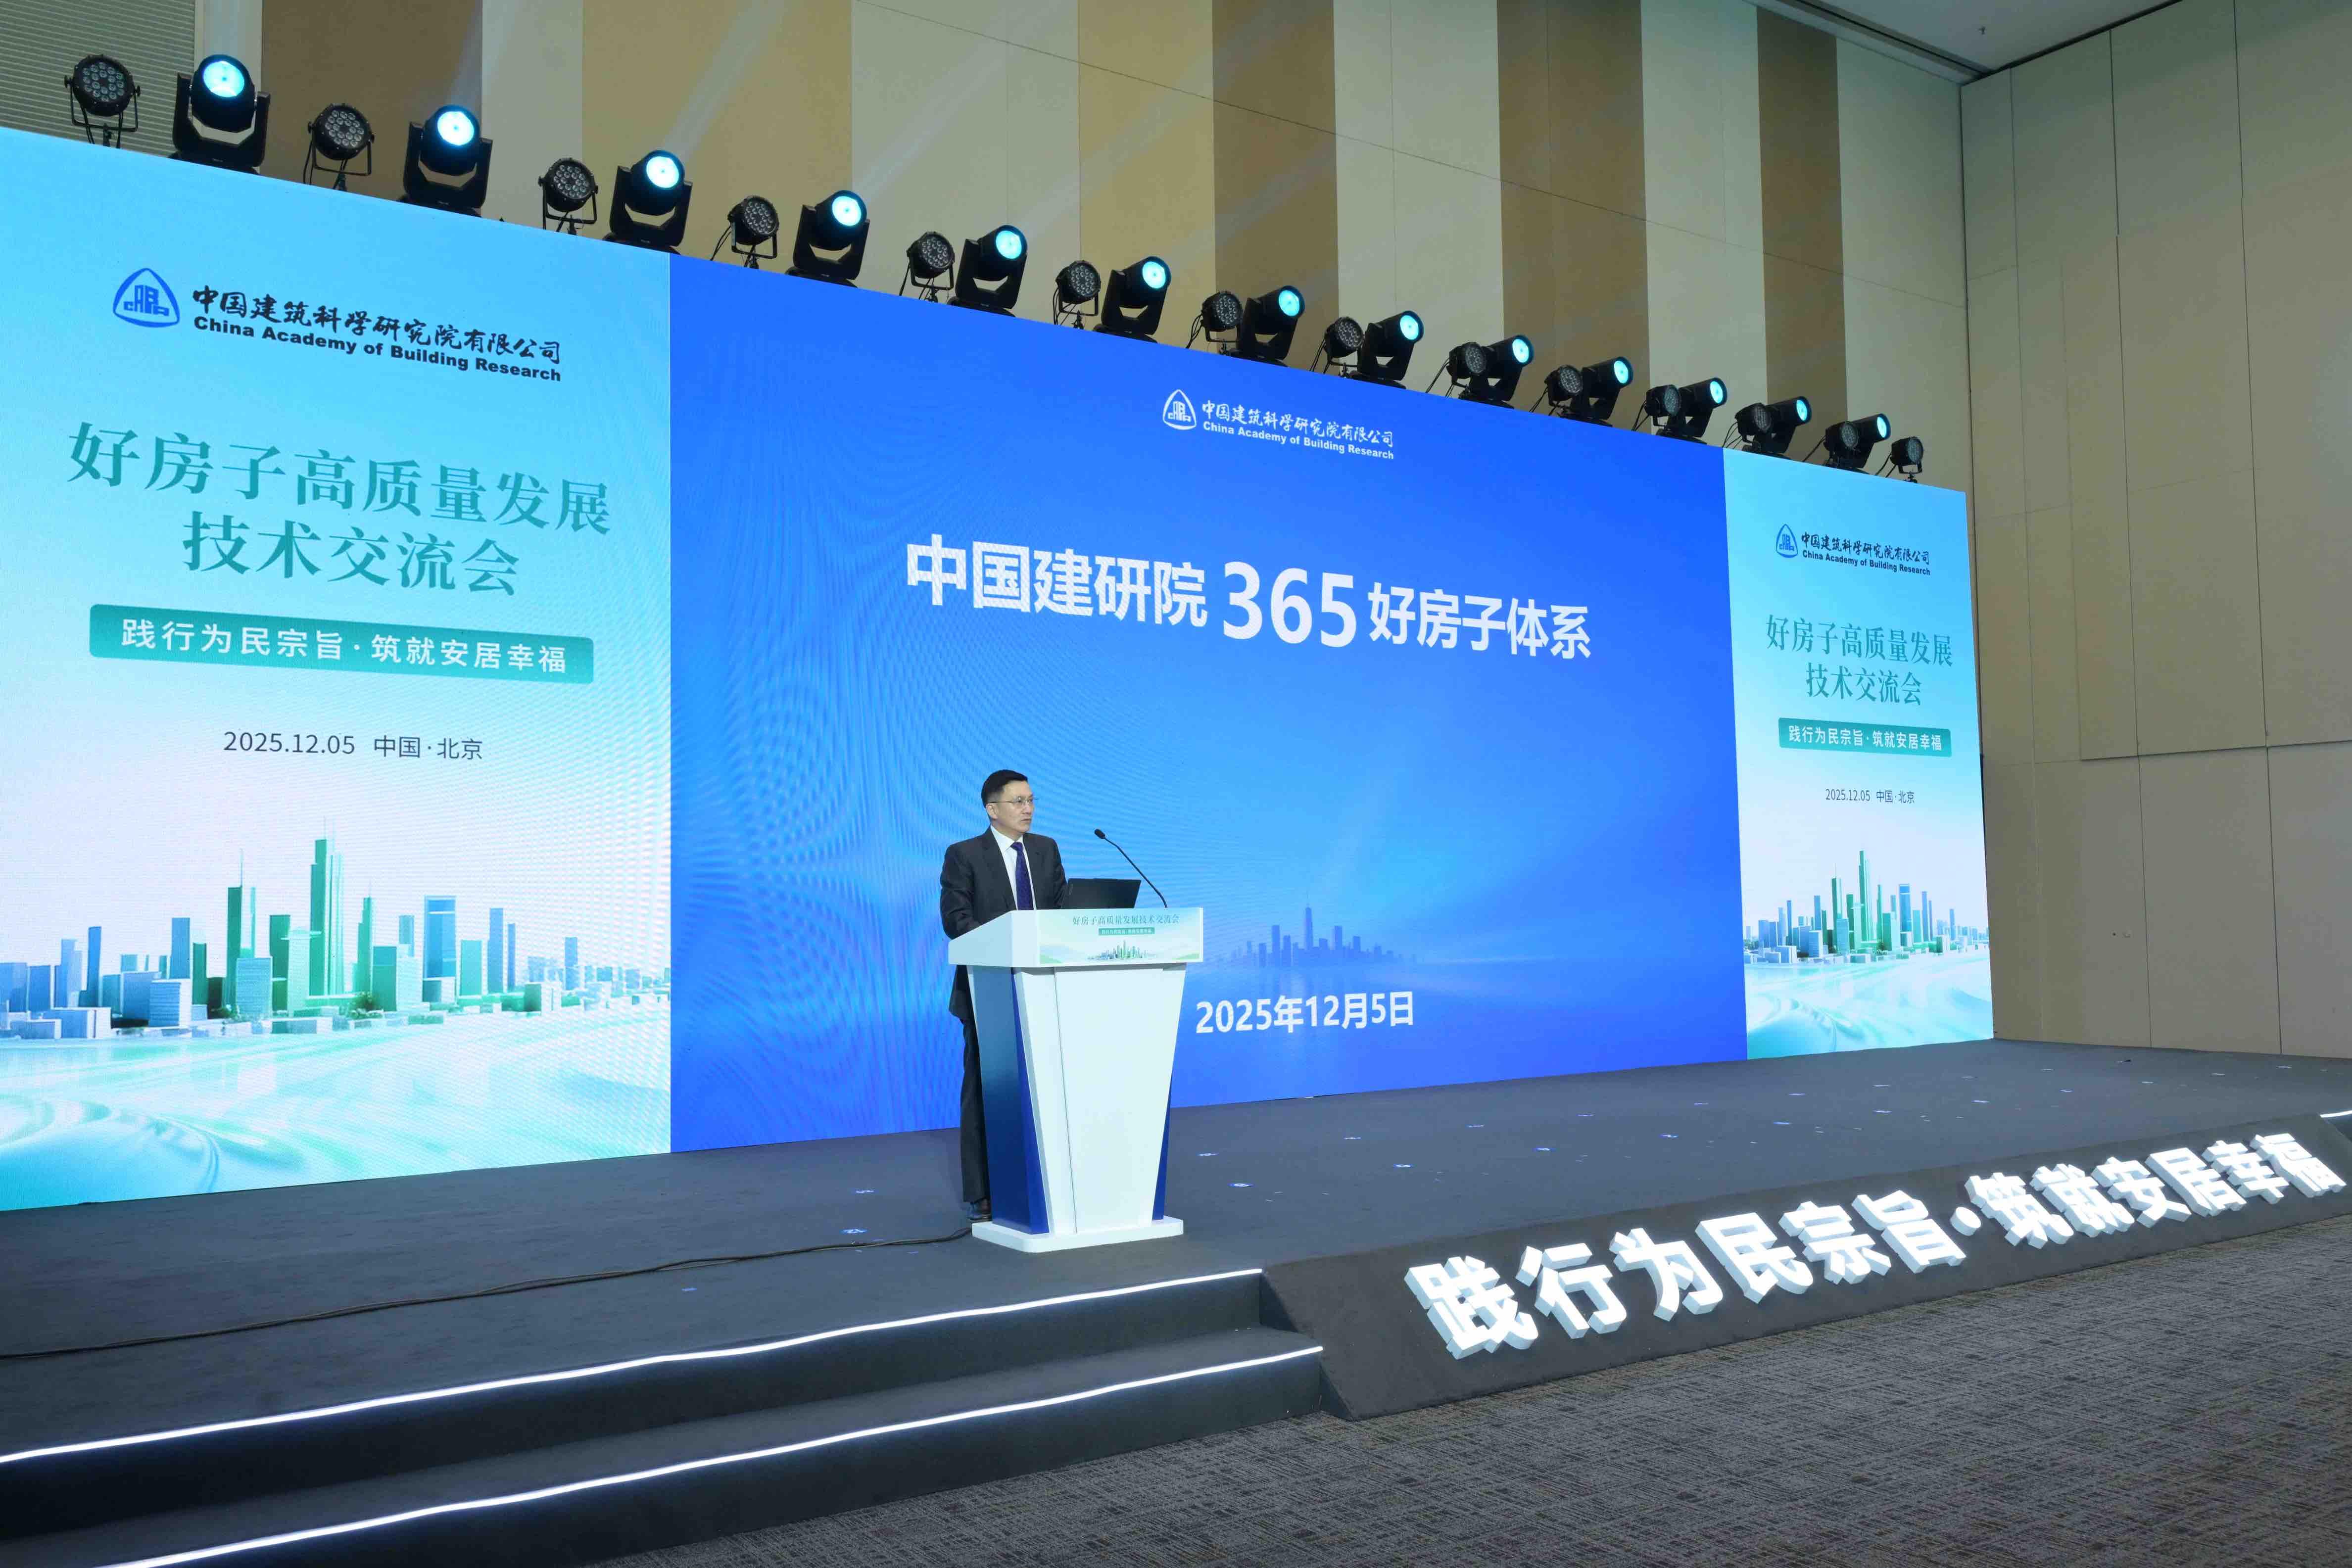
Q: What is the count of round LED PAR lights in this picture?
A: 14